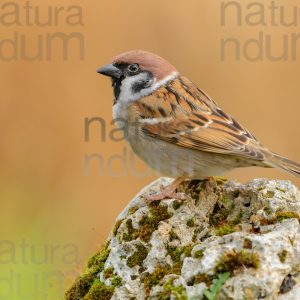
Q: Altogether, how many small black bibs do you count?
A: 1